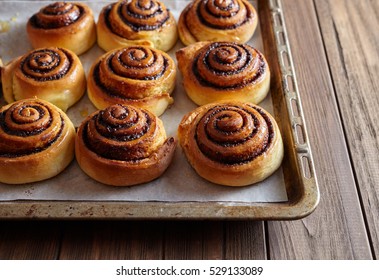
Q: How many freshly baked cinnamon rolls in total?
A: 9